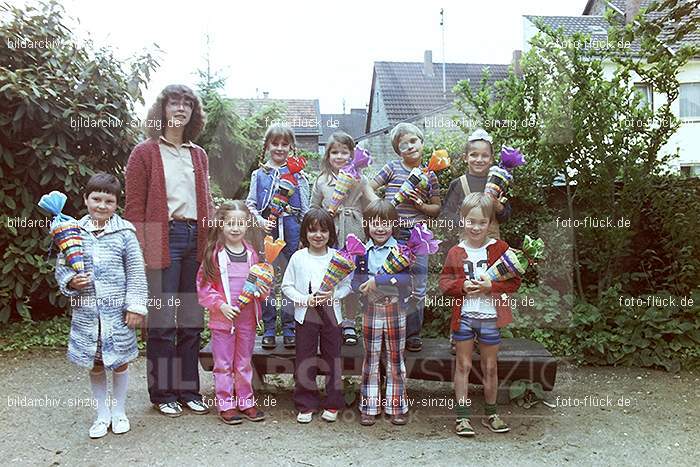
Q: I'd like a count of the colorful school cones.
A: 9